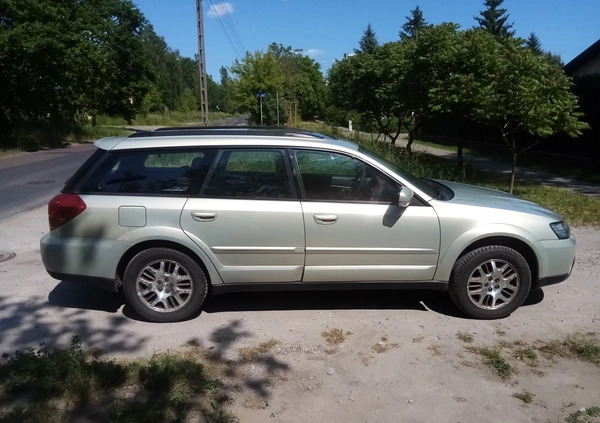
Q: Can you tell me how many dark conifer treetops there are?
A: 4